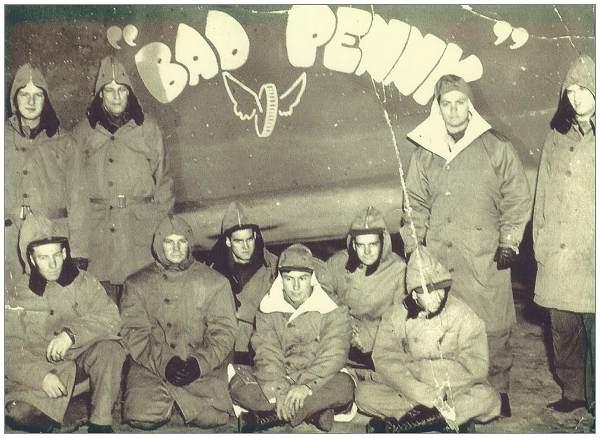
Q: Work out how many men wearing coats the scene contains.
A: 10